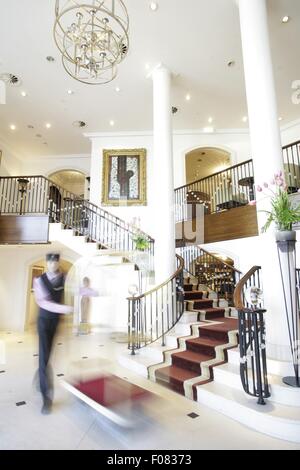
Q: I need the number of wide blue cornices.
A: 0